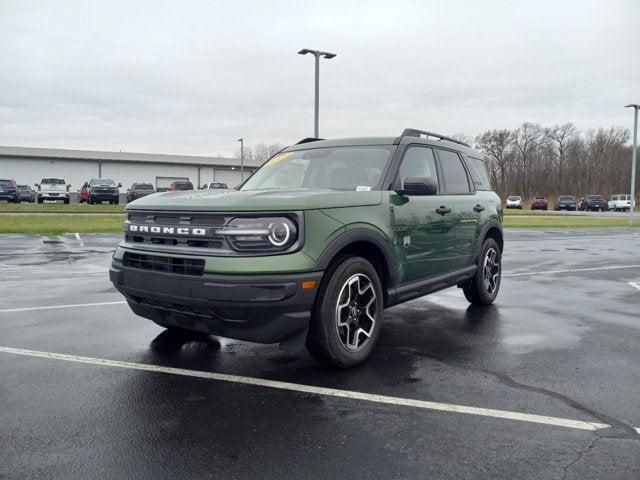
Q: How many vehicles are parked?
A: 14